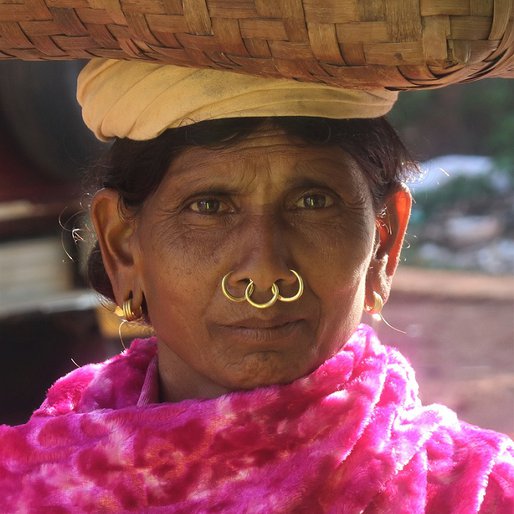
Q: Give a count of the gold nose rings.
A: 3